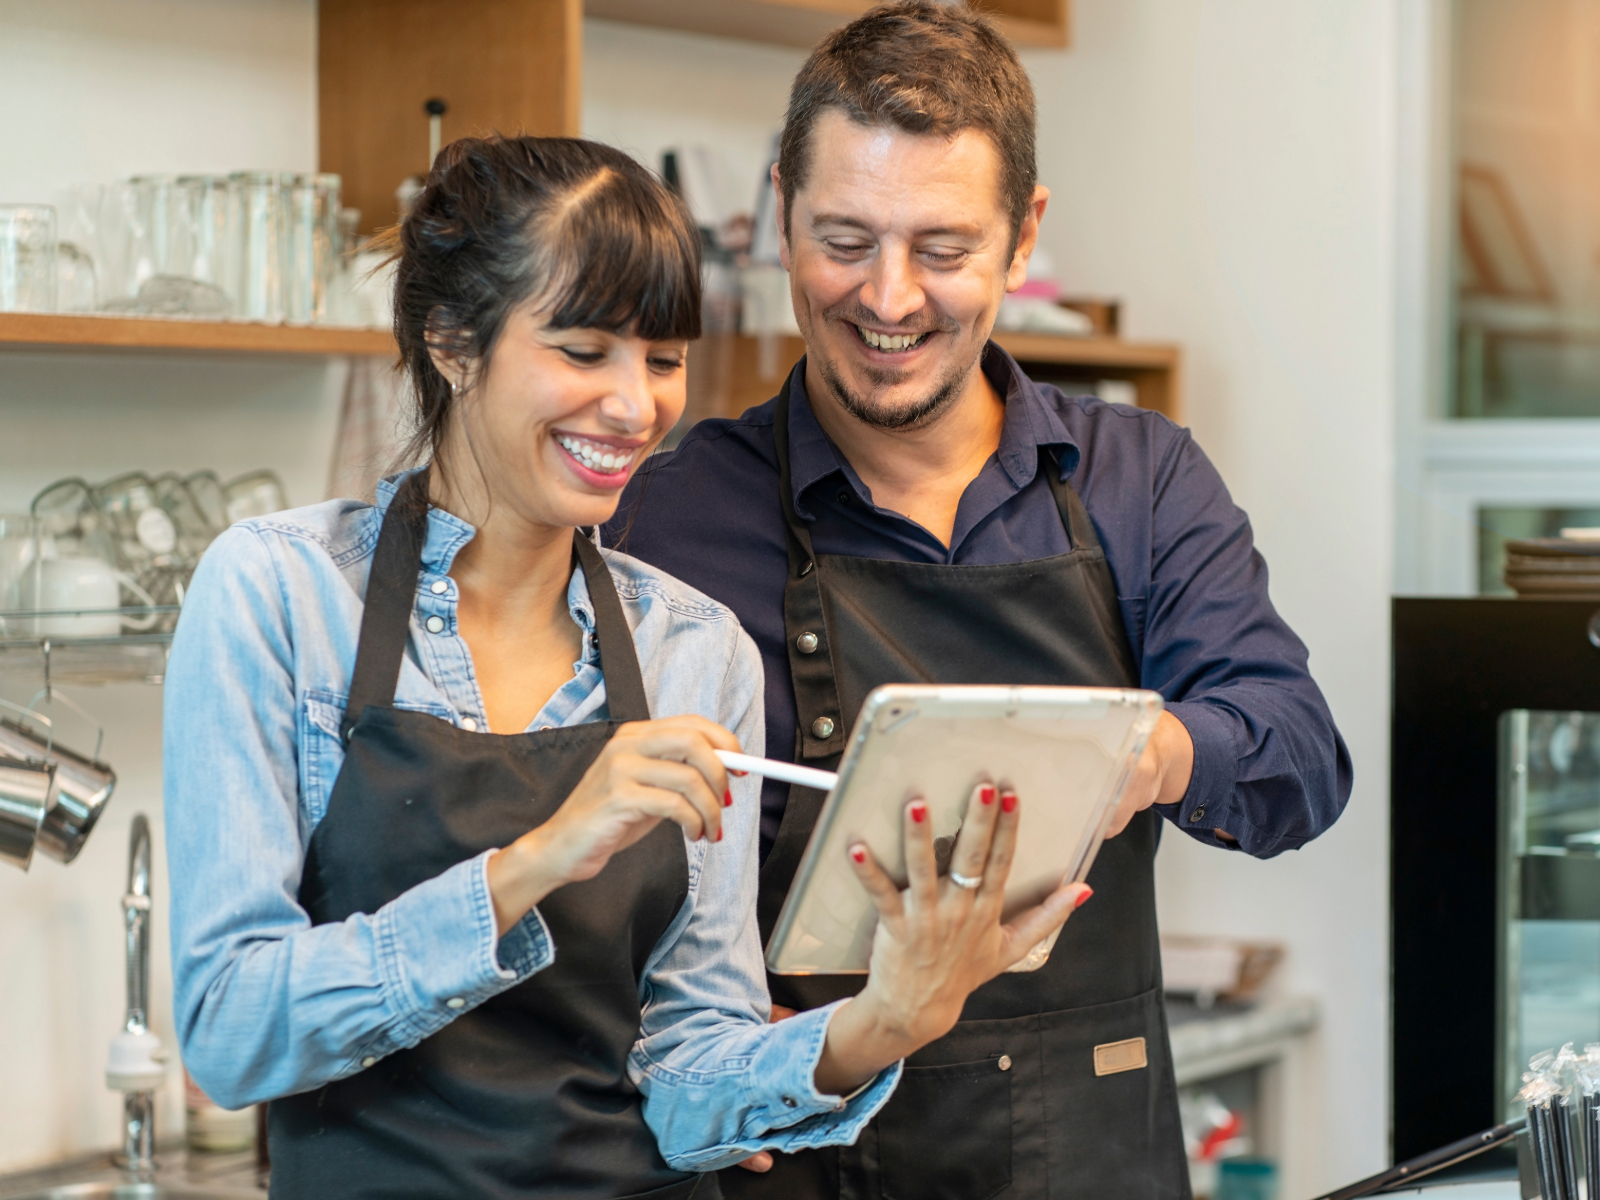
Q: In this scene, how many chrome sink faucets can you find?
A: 1